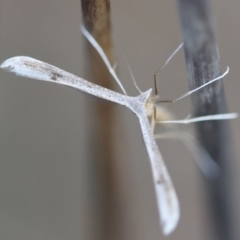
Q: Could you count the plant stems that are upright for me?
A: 2